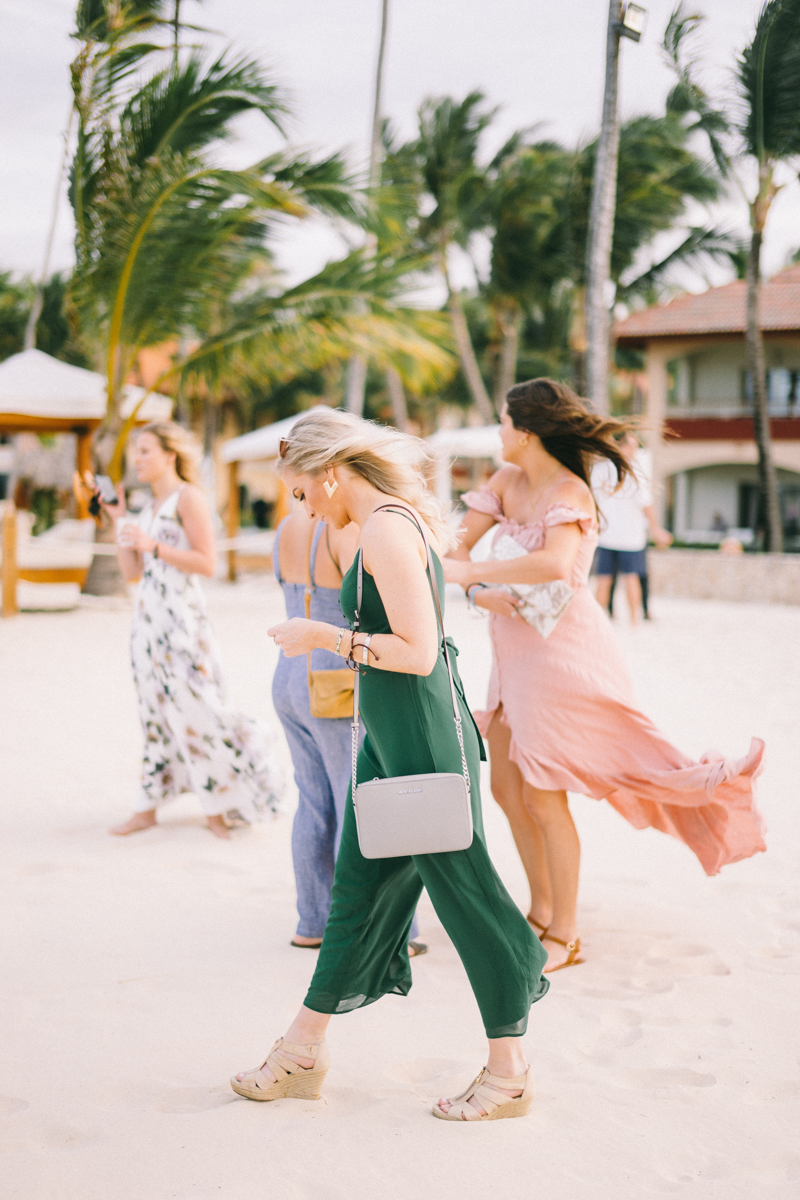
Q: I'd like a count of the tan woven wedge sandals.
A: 2